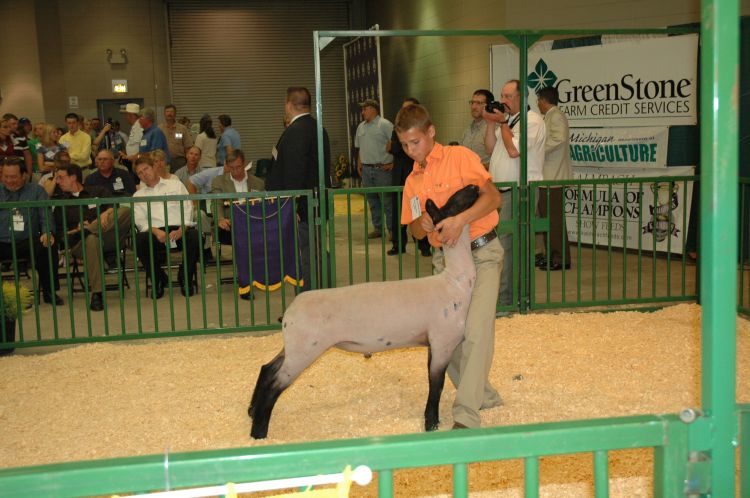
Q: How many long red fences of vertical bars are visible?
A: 0